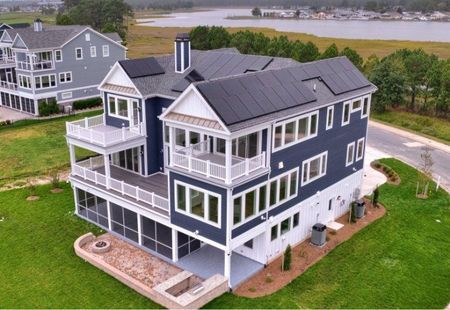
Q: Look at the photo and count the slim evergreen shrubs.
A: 3